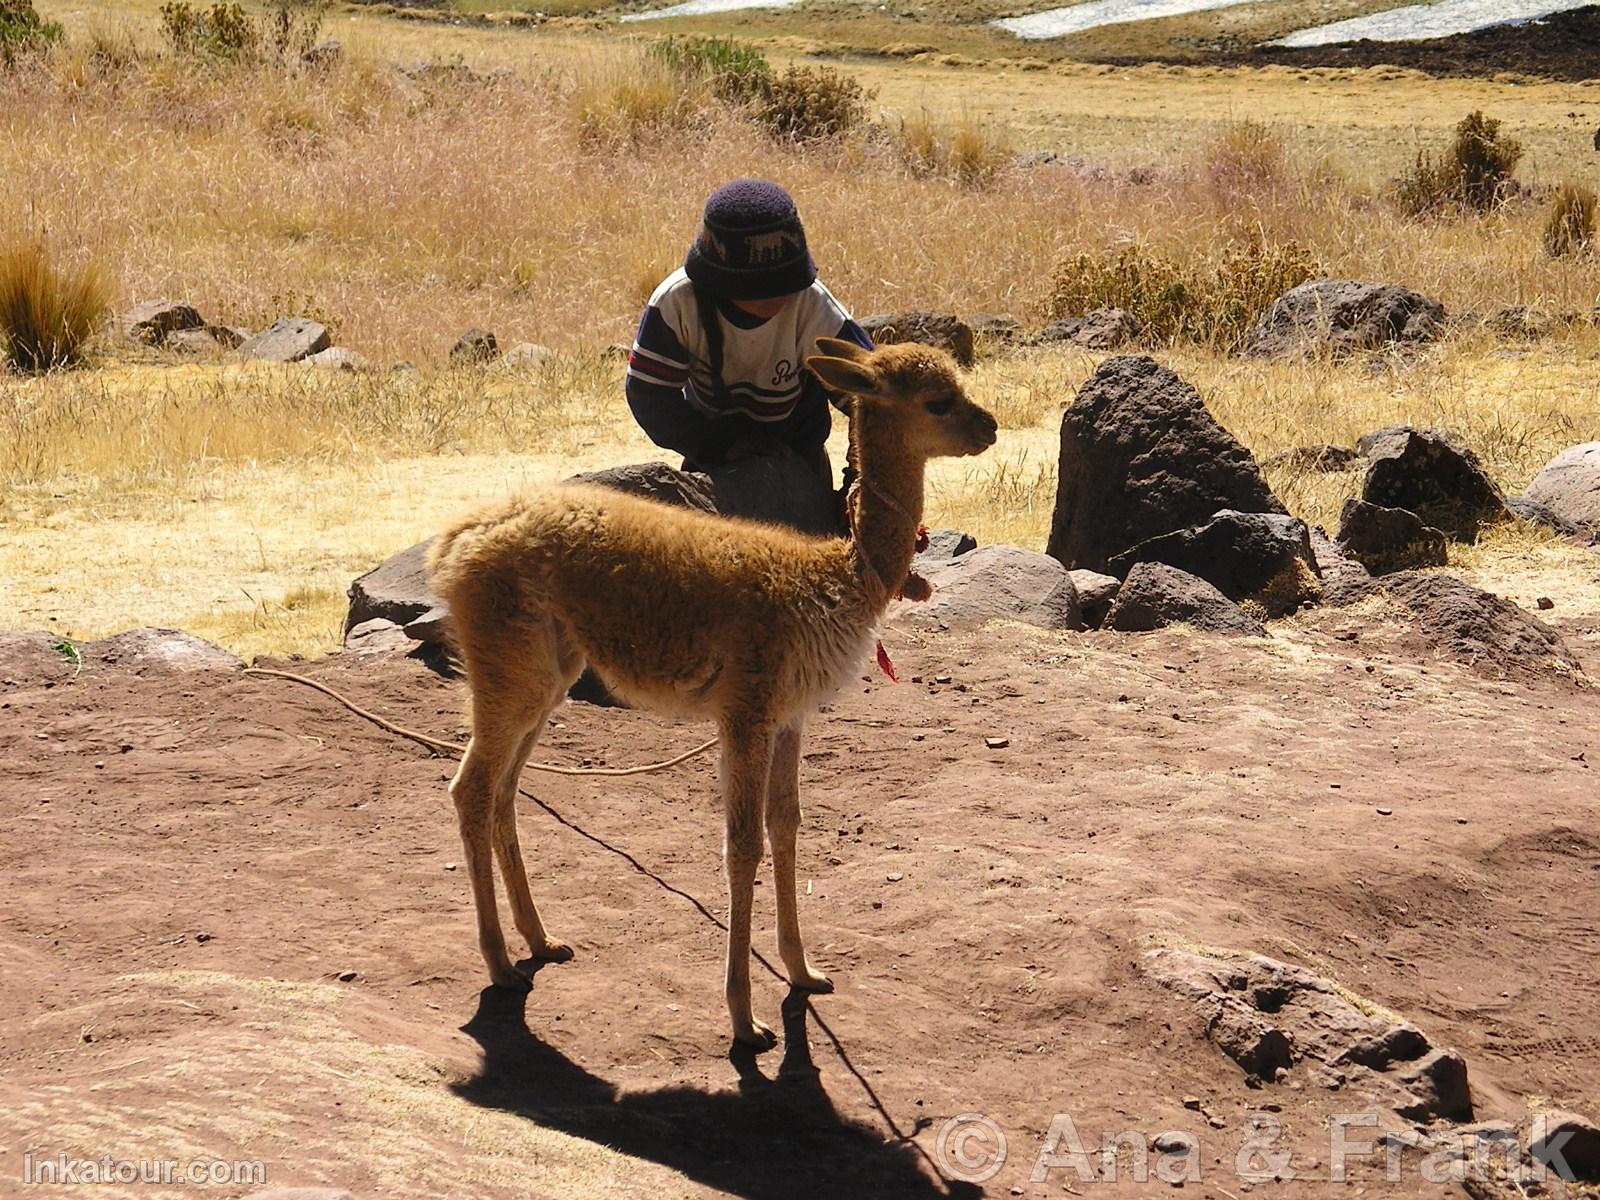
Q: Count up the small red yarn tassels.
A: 3